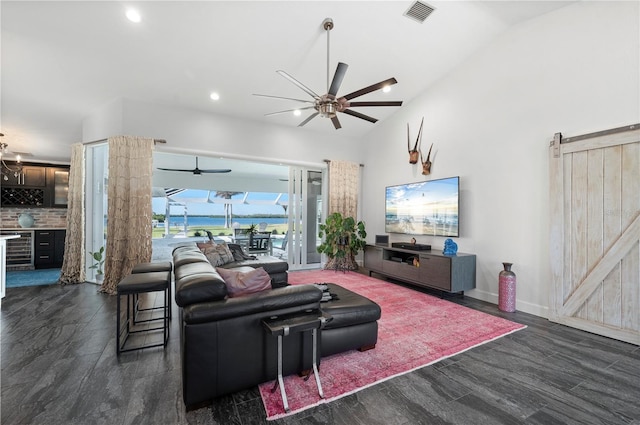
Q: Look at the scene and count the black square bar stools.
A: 2